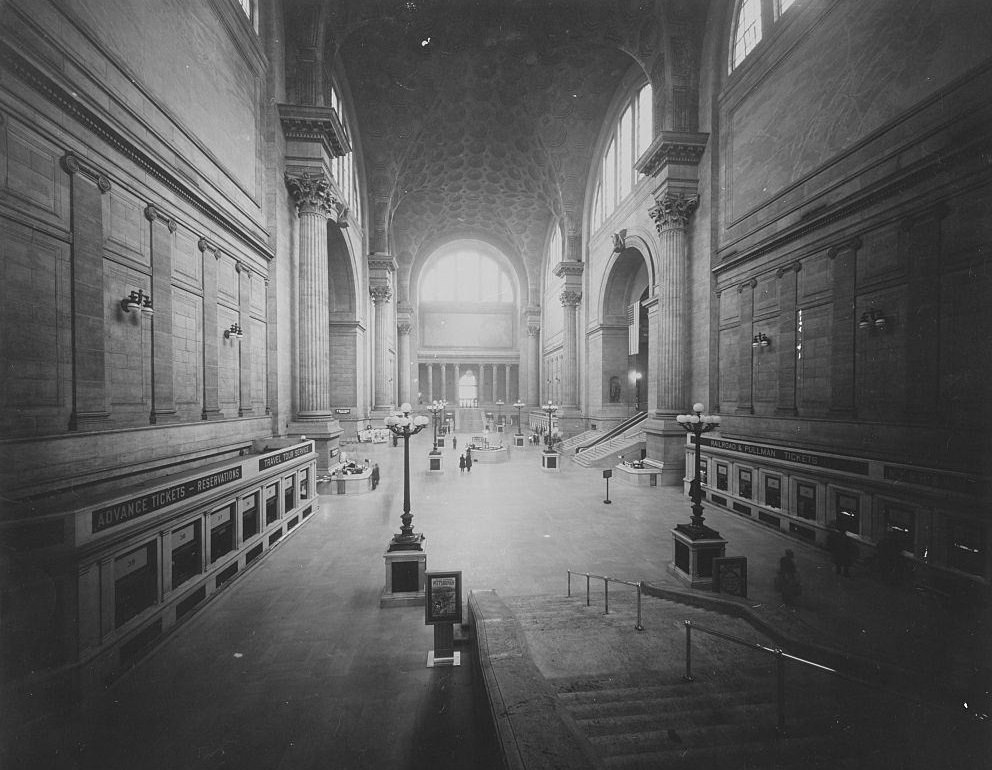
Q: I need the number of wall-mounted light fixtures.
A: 4